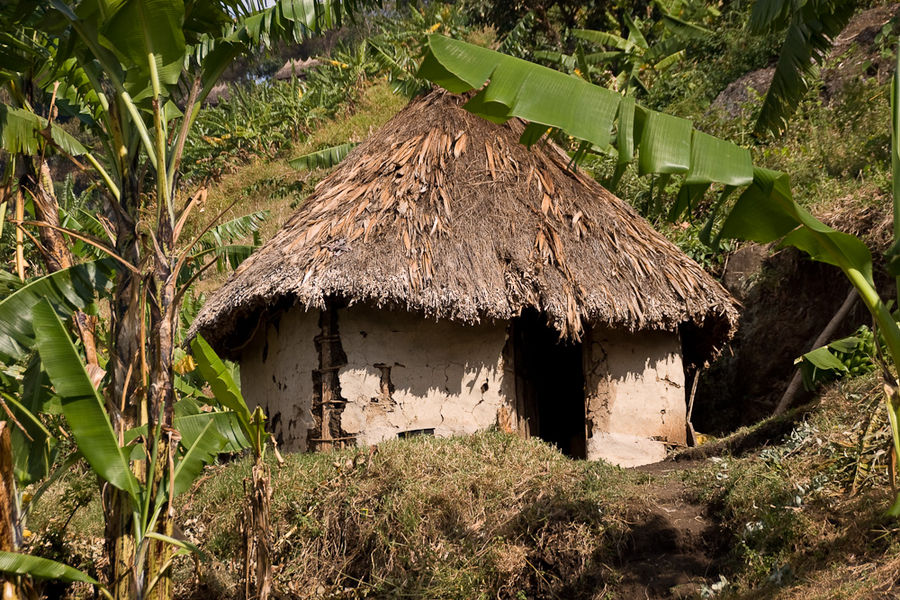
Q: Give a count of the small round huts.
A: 1